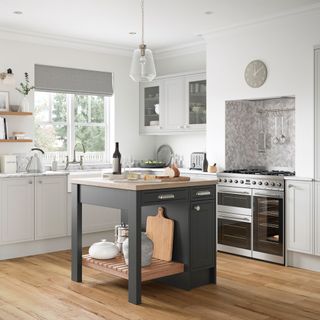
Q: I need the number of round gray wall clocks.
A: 1